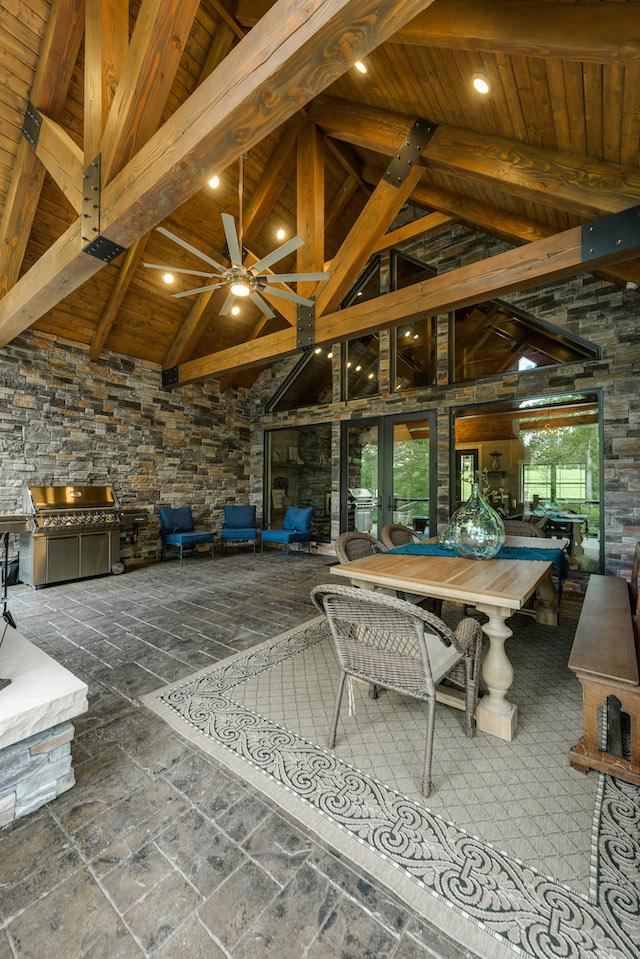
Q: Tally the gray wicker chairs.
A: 4